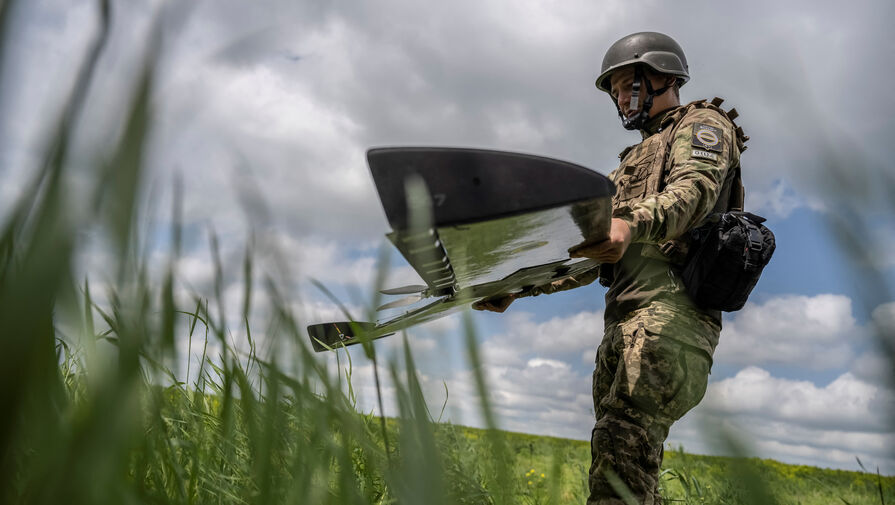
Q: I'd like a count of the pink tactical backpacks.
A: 0